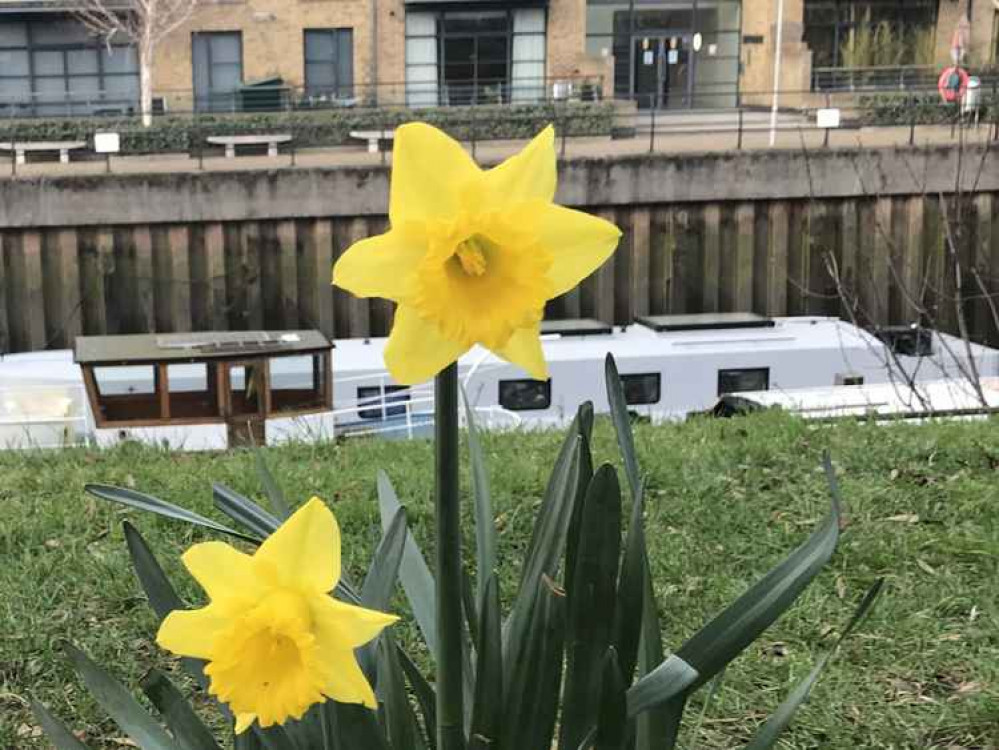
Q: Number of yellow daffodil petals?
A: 12